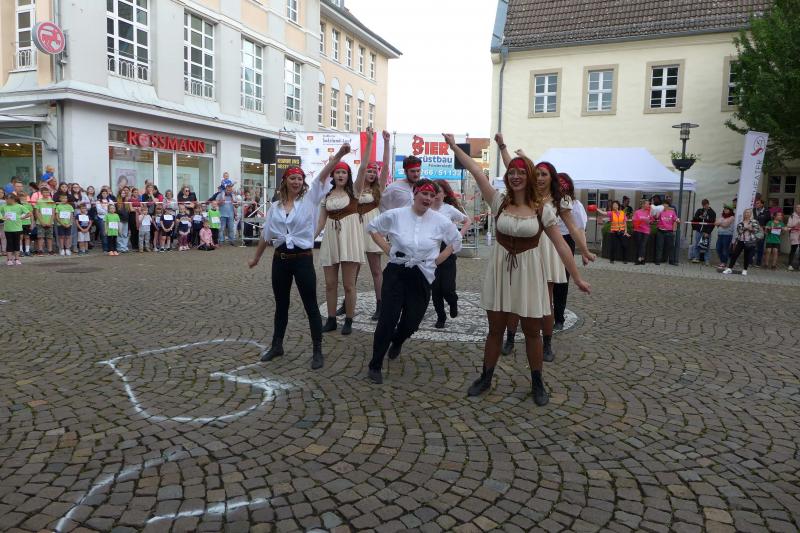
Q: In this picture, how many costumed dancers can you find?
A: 9